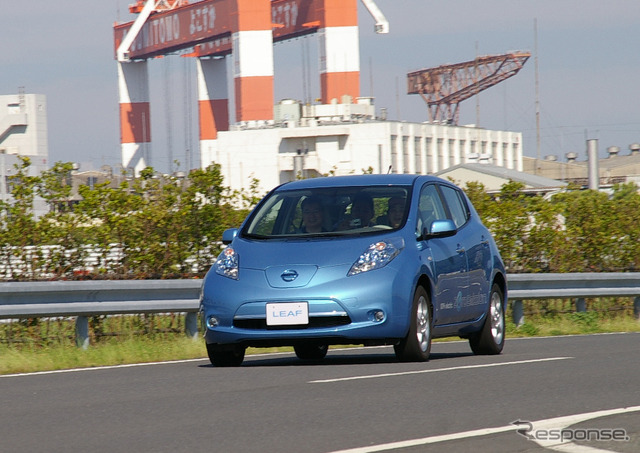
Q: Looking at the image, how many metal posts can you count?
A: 5